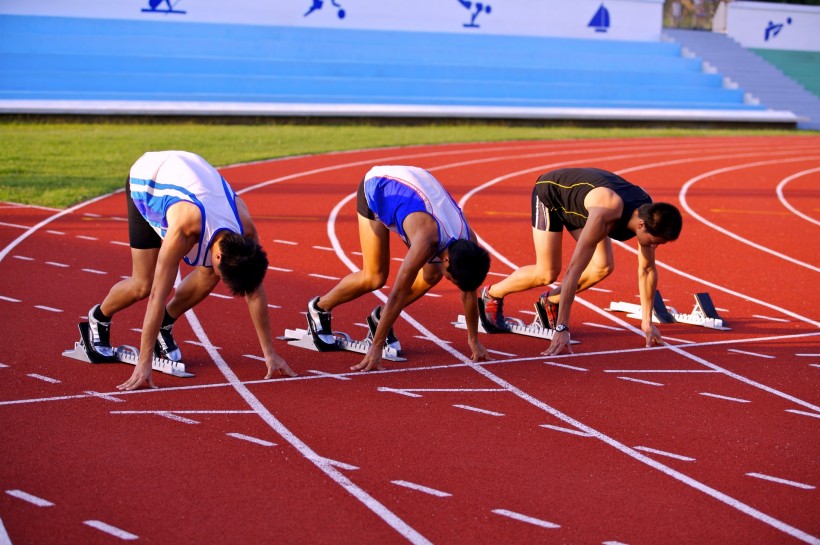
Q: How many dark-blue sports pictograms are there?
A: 5